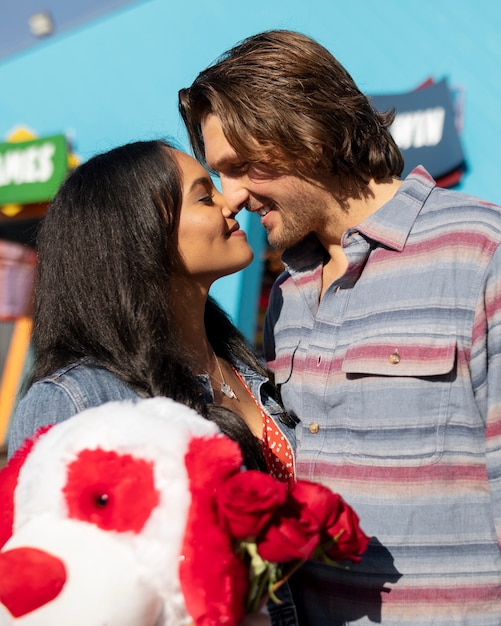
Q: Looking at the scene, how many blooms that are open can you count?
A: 4